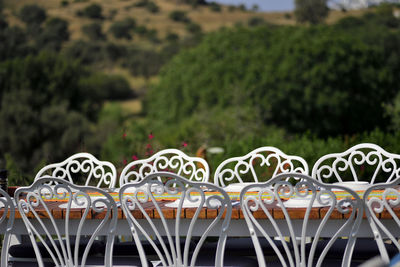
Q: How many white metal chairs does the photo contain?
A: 9